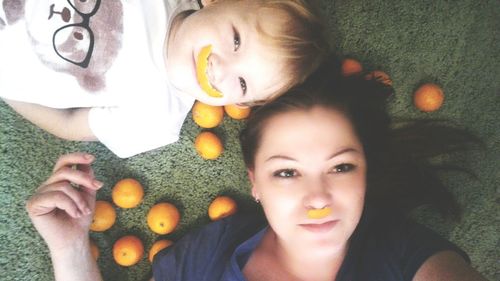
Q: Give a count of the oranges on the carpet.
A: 13